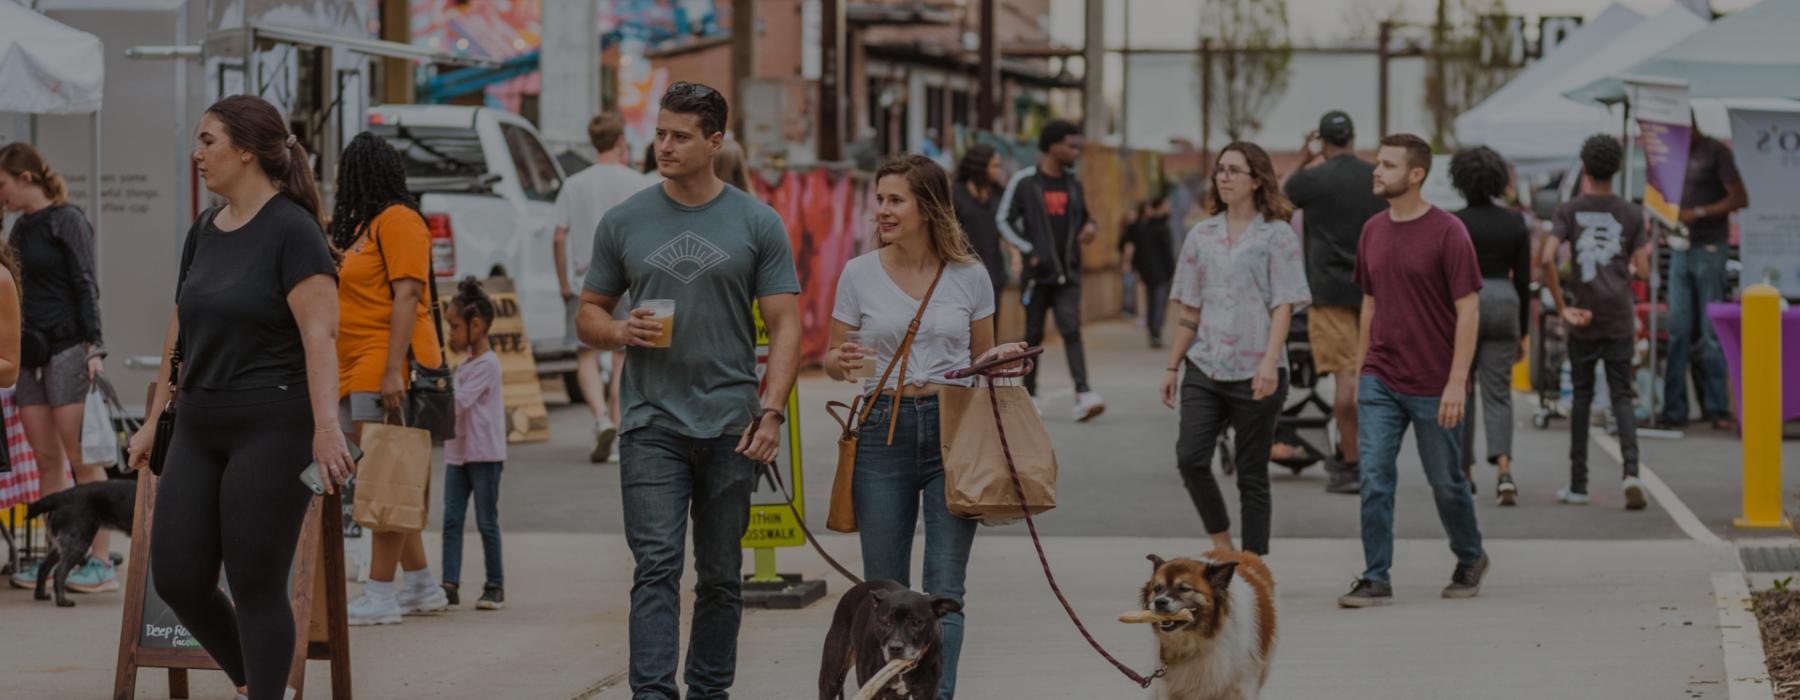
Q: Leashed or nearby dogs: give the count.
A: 3